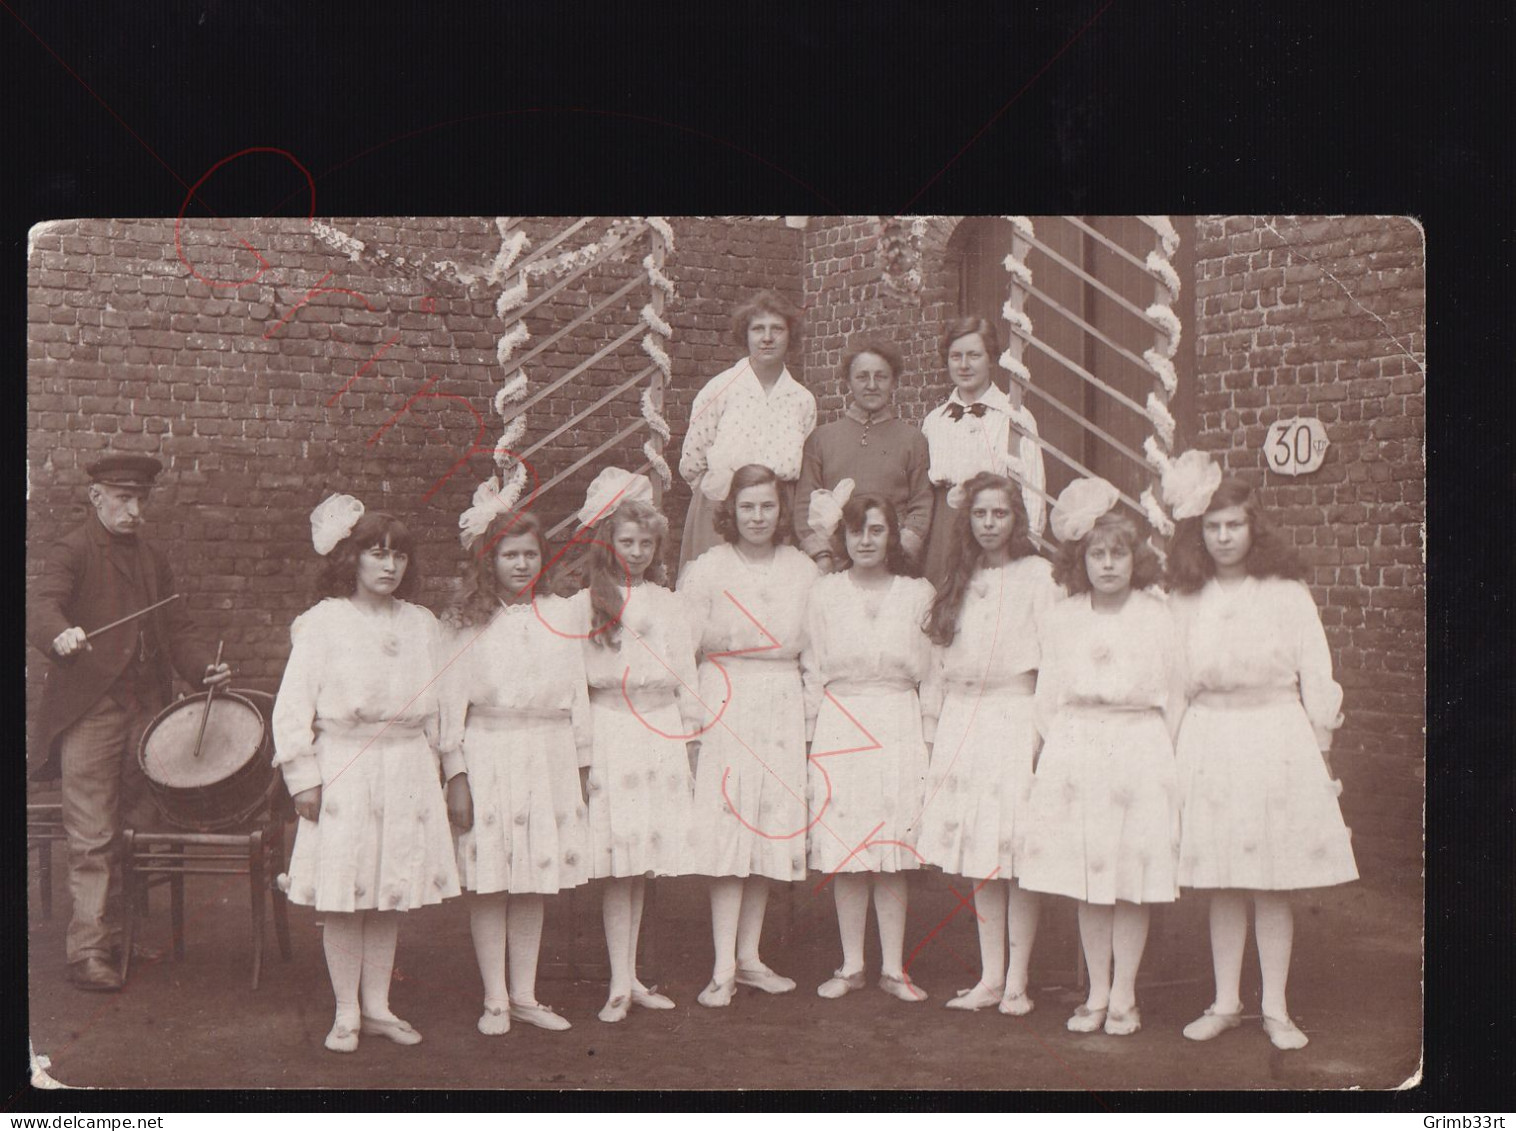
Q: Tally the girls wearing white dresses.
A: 8